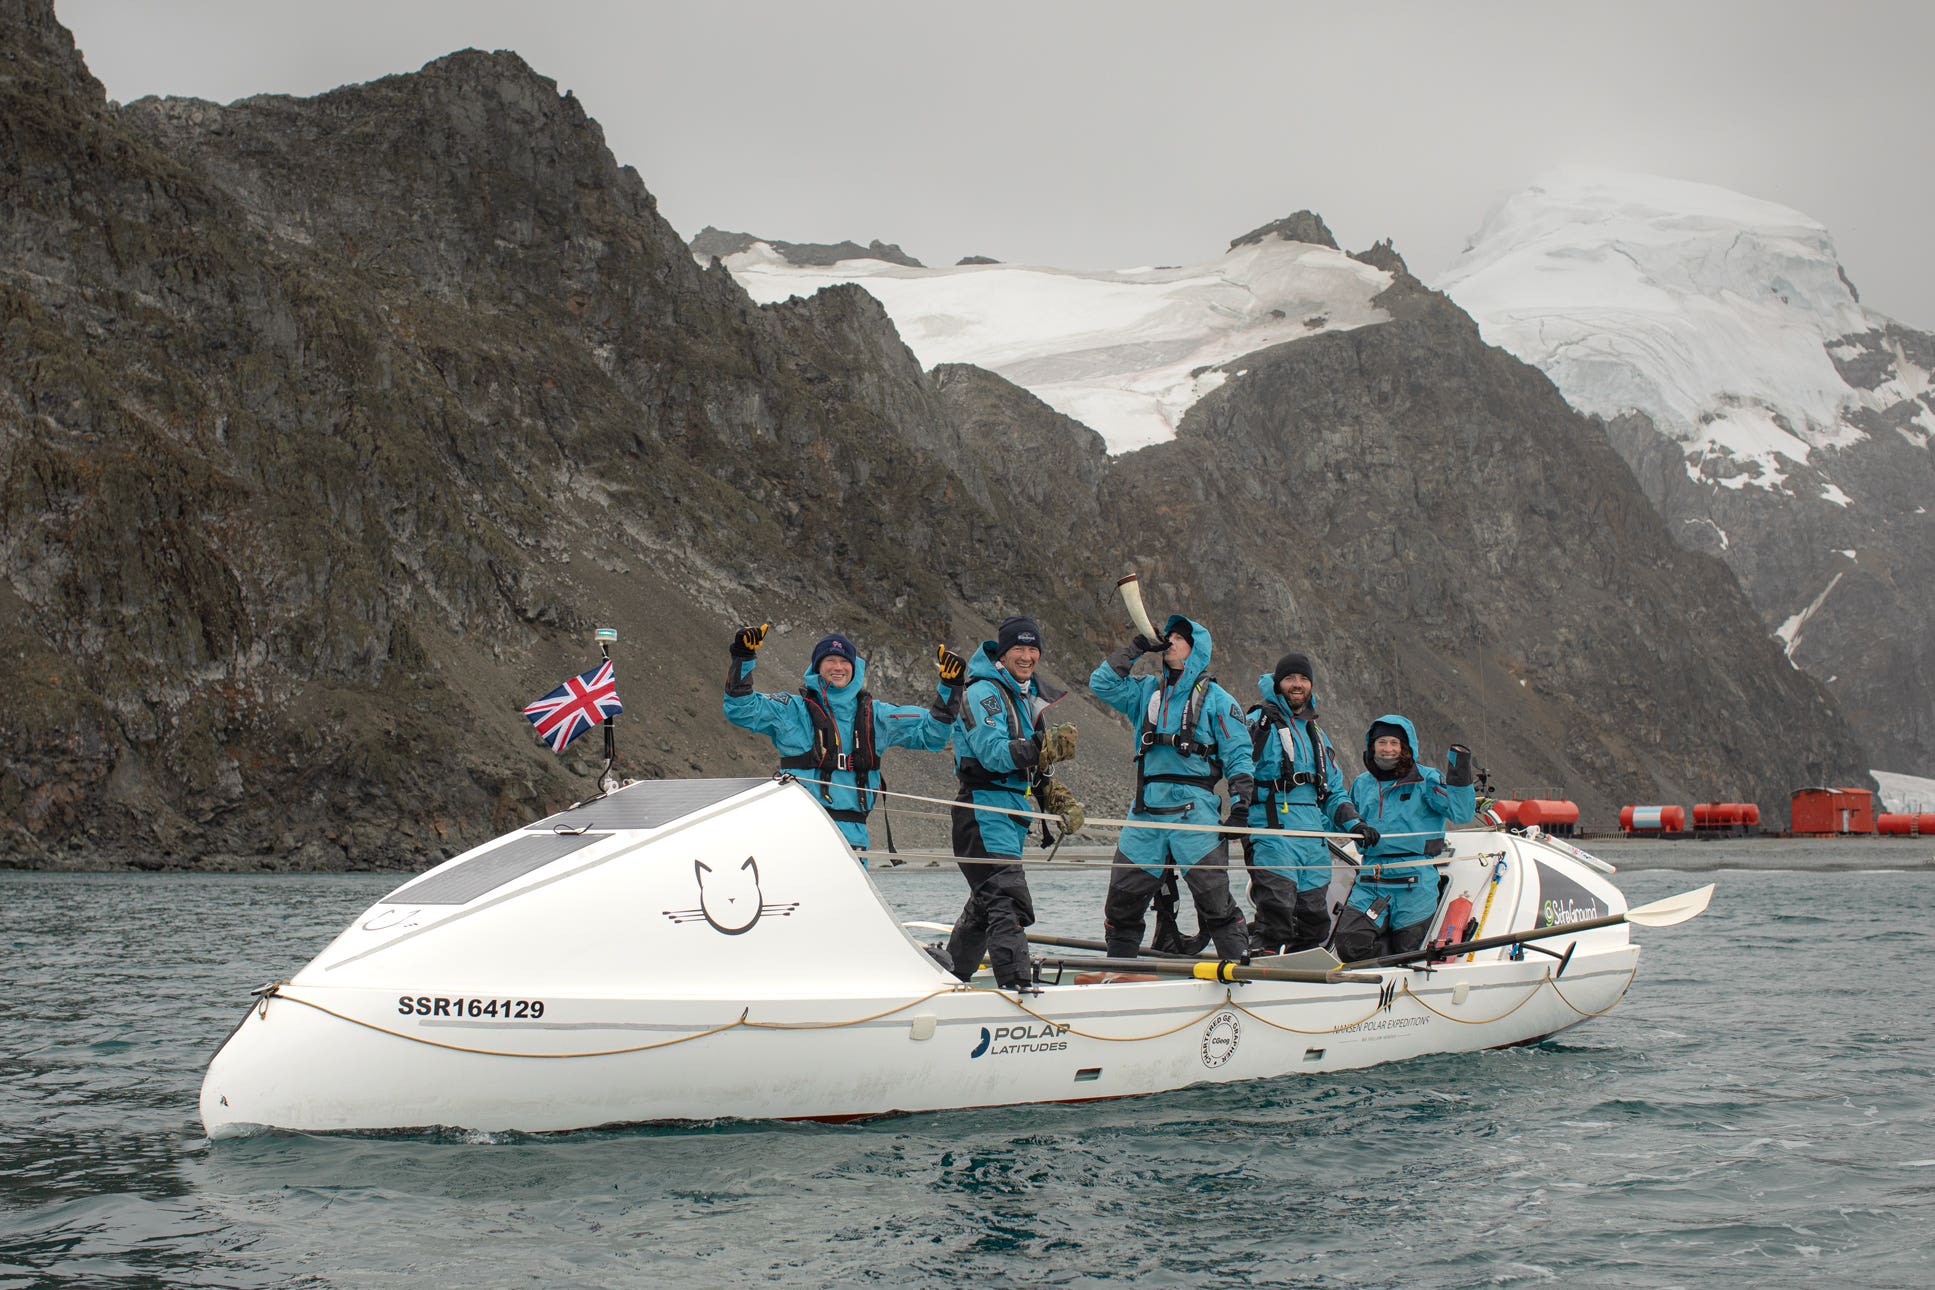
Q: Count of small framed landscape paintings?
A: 0